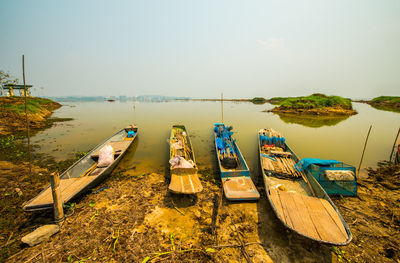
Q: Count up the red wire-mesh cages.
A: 0